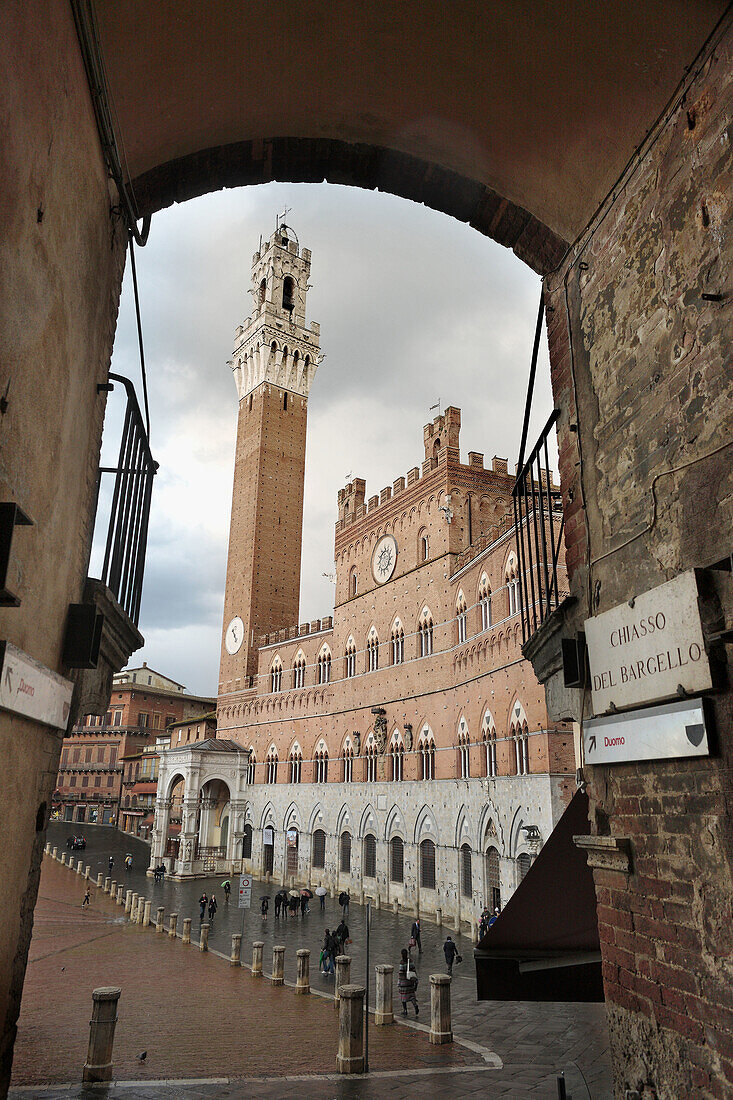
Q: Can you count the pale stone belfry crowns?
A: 1